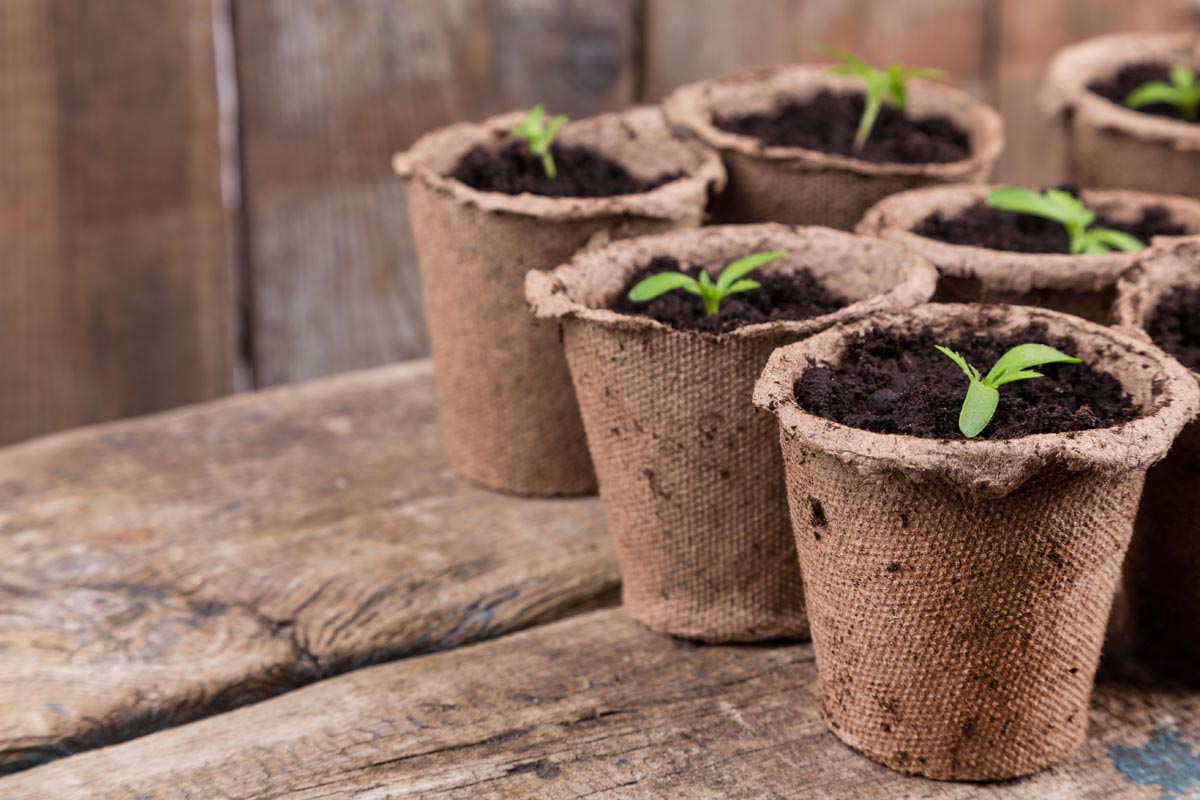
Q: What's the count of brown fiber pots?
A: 7